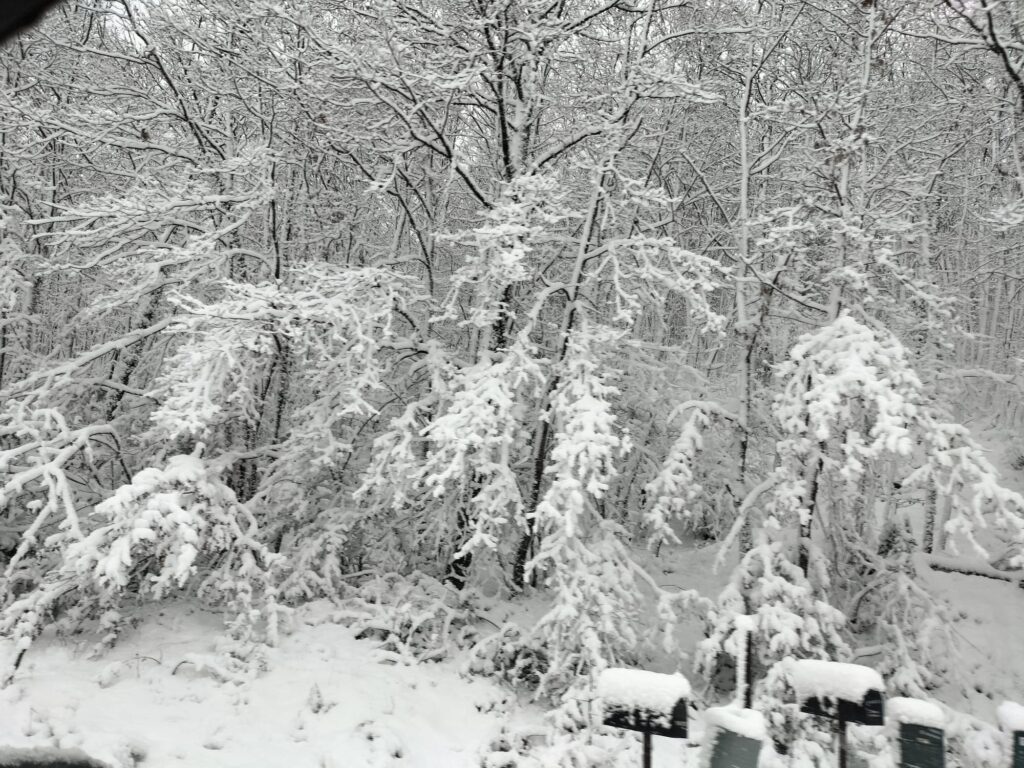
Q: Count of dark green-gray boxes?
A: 3